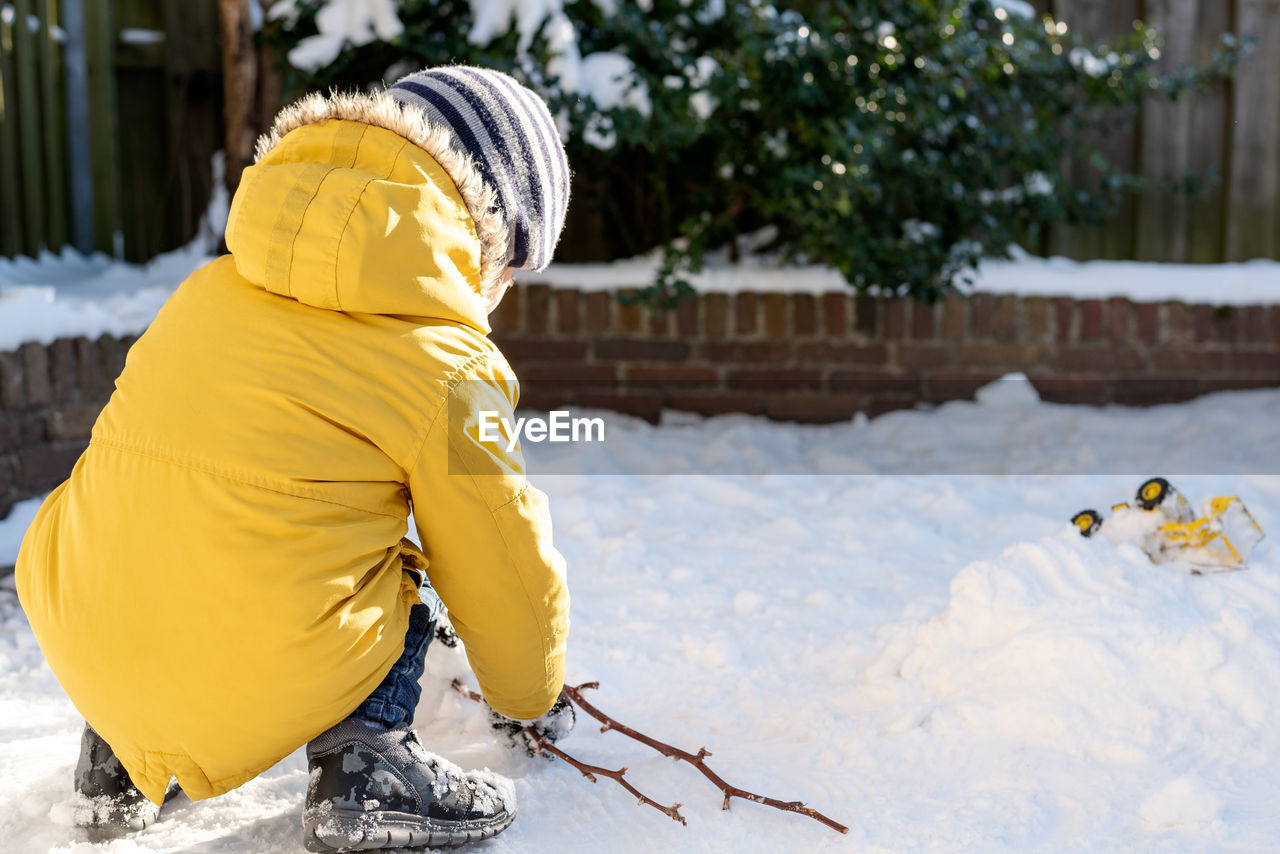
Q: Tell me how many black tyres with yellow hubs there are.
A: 2